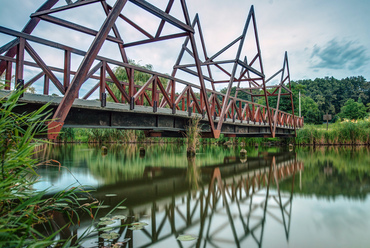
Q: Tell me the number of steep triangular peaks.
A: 4